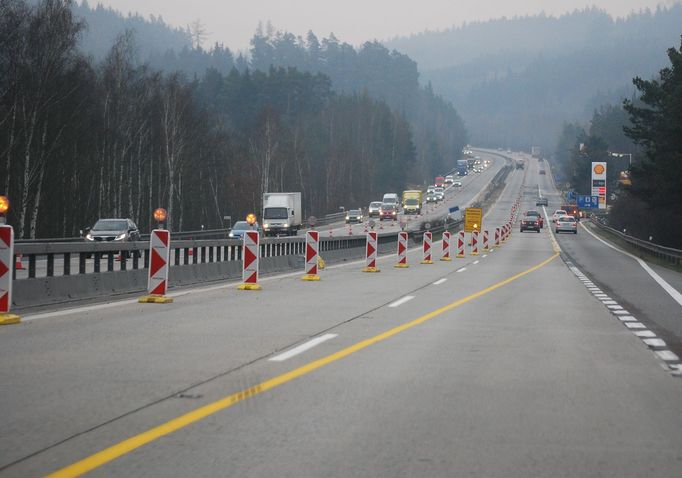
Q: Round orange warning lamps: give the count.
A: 3